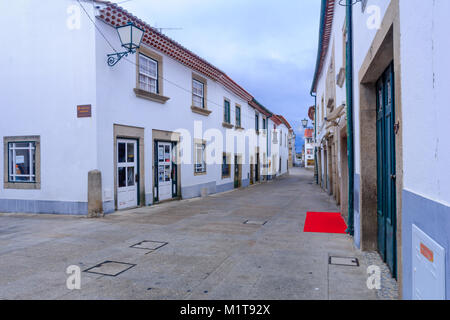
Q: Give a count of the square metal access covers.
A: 4